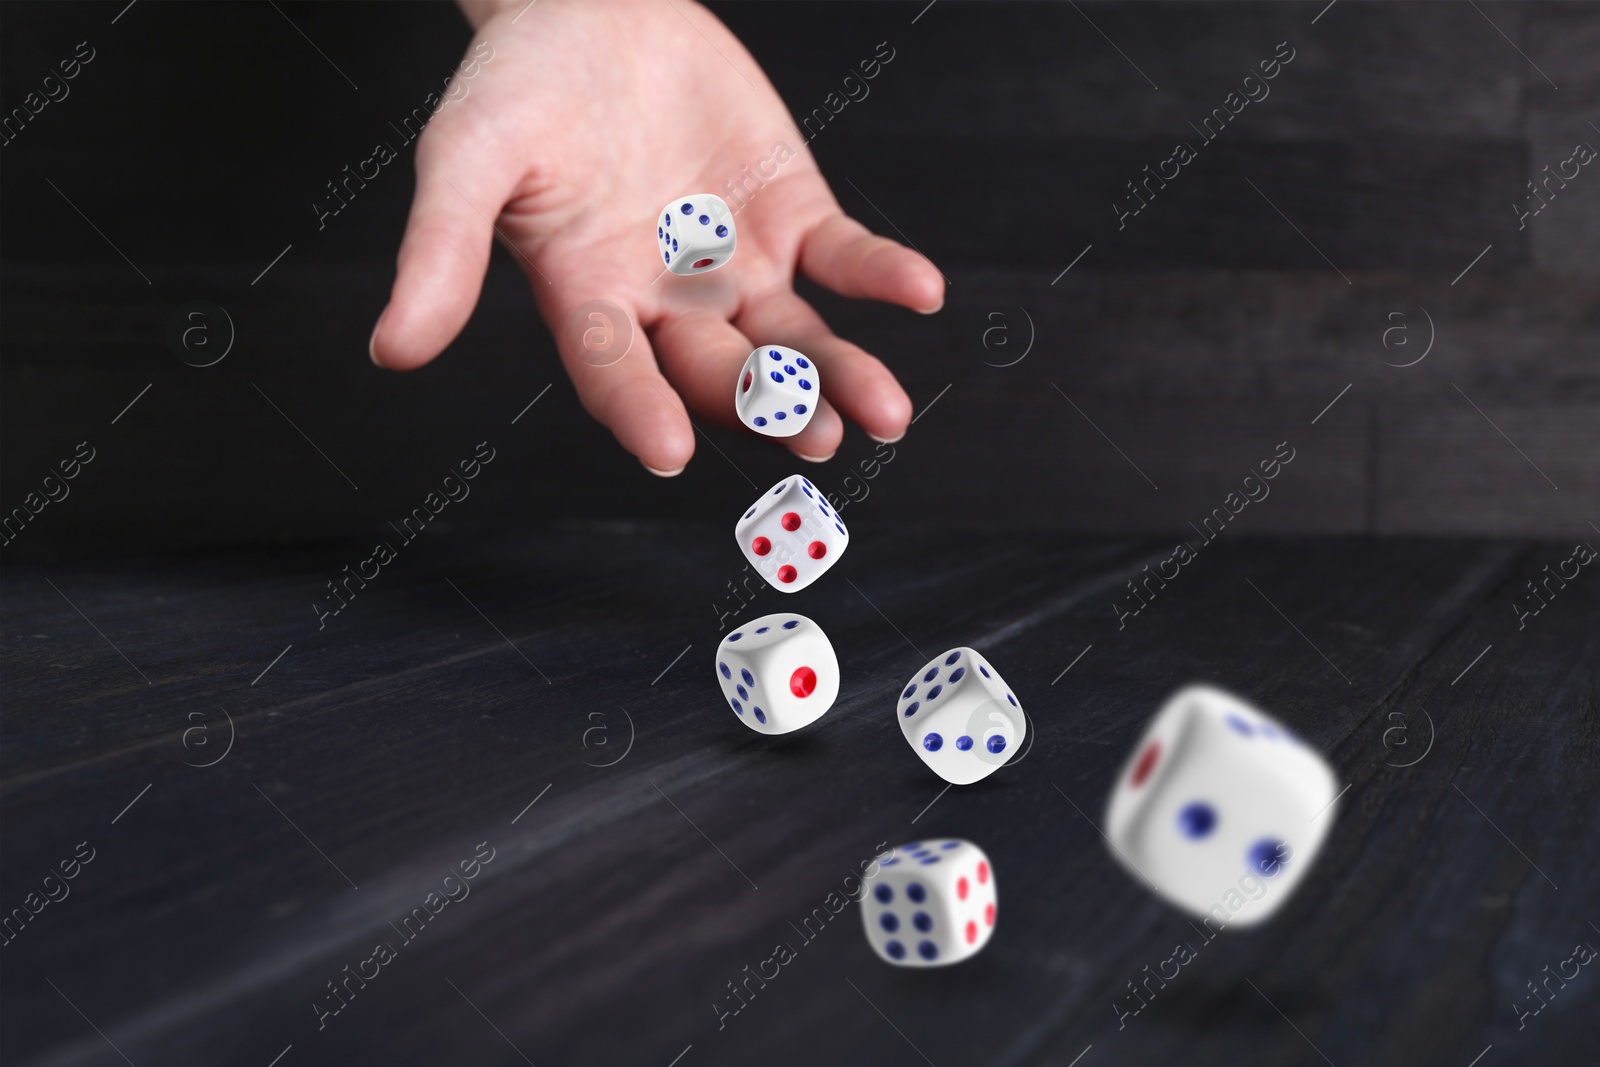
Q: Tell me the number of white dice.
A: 7